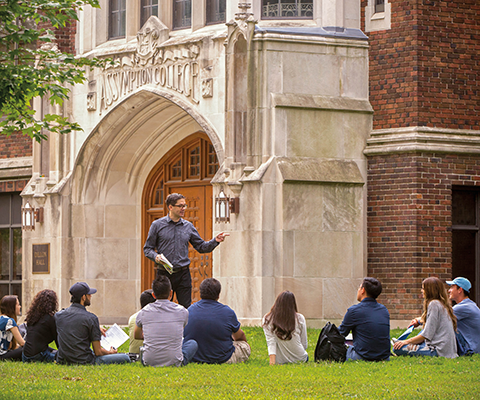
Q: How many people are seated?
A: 10